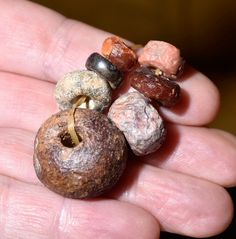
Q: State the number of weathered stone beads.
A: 7